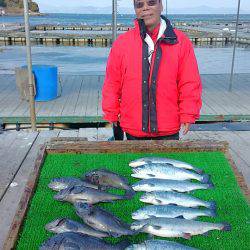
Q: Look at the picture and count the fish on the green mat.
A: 13